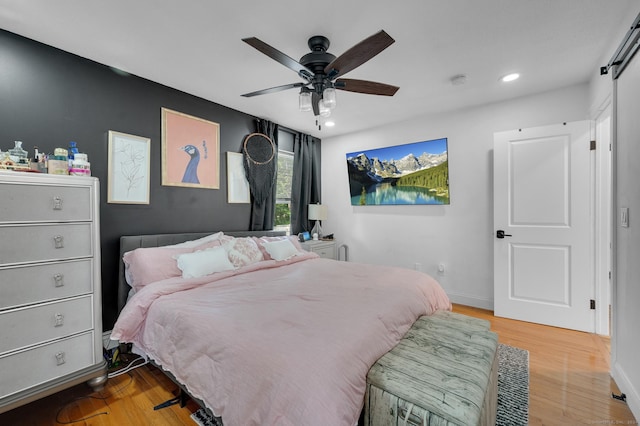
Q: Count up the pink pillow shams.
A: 2